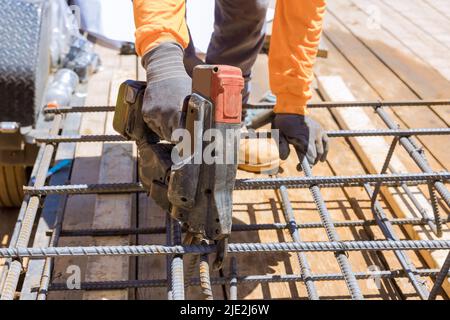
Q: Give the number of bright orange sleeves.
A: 2